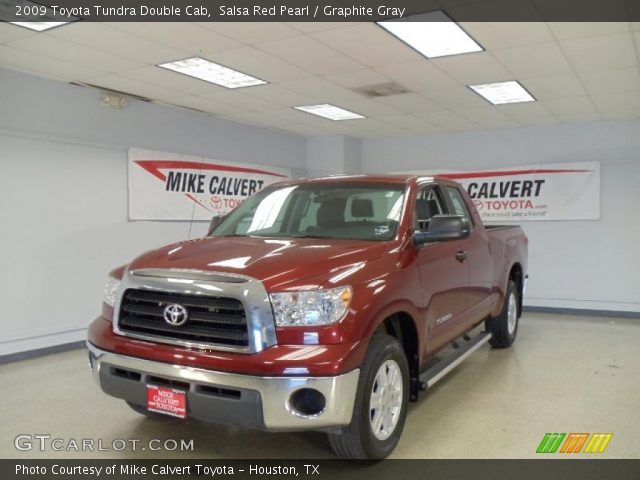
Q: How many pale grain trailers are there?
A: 0